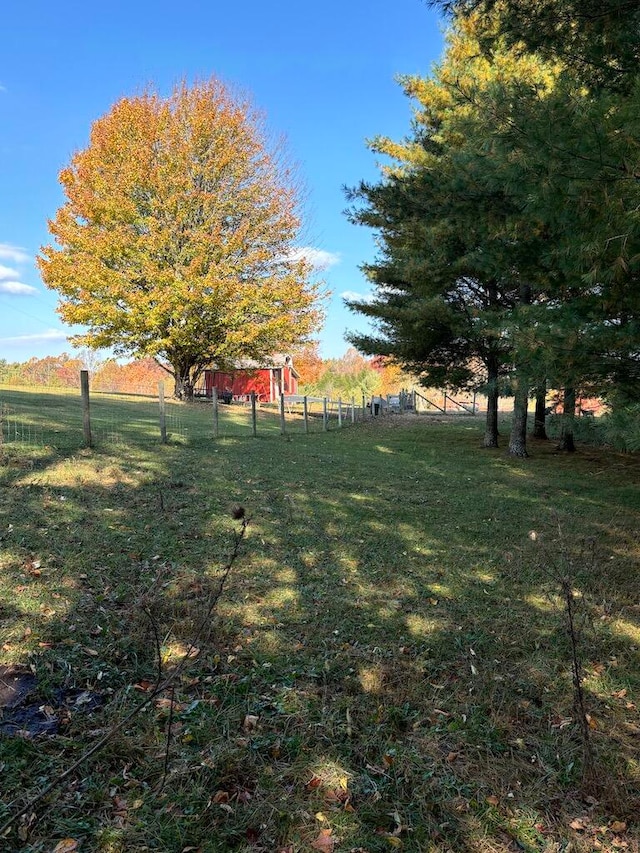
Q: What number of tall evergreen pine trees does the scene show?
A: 4